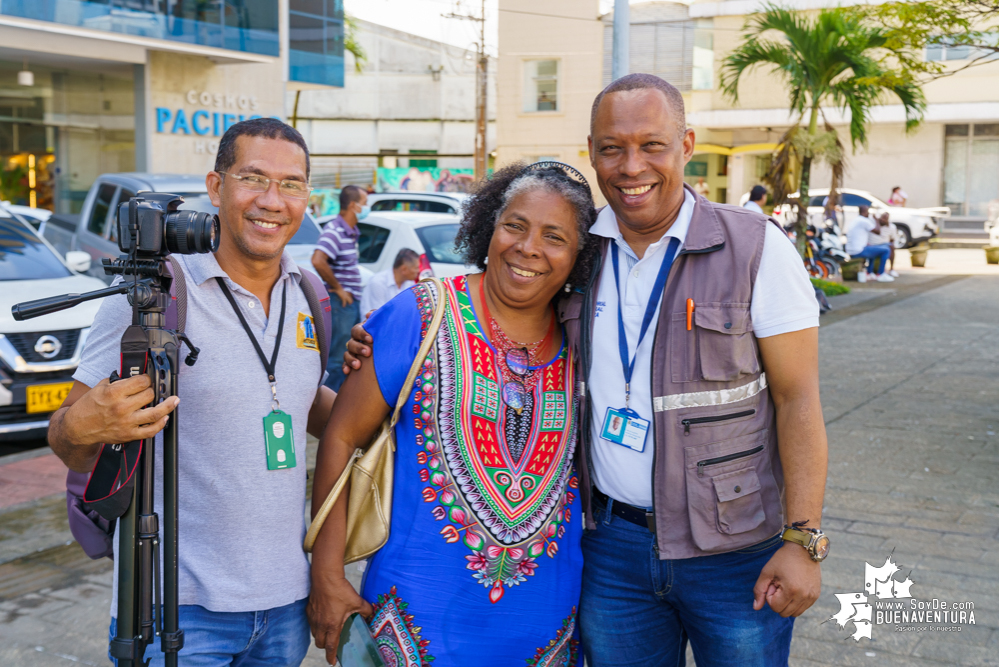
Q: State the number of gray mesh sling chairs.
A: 0